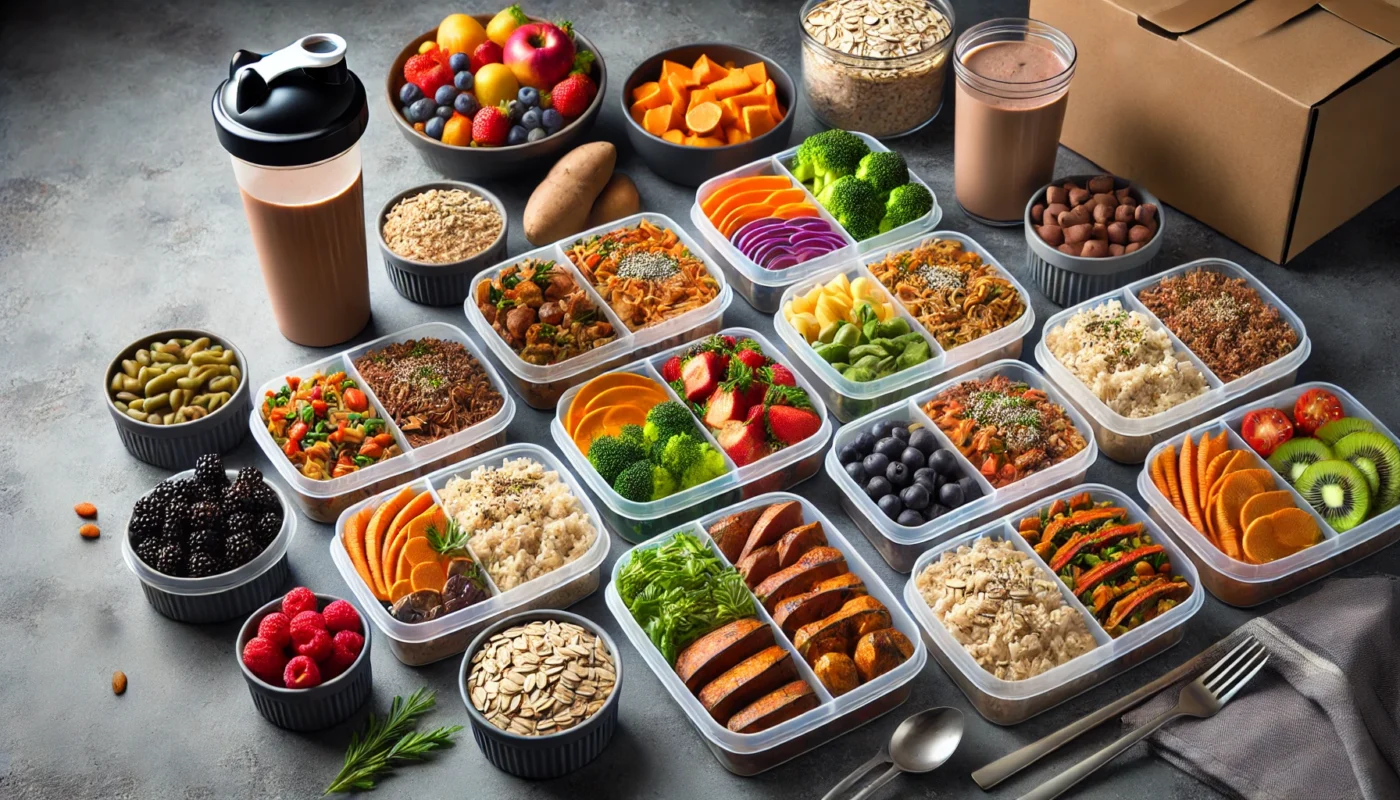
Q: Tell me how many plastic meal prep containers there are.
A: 11